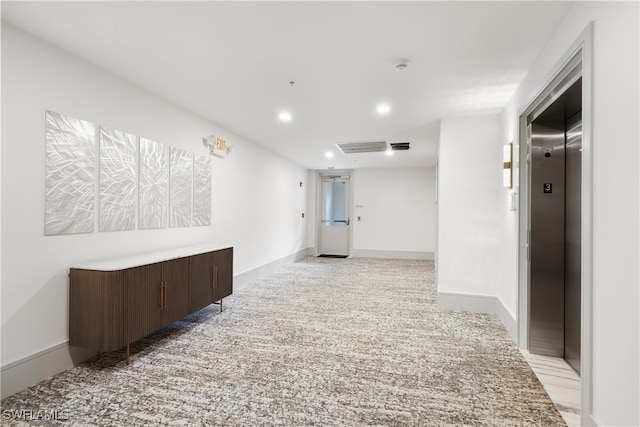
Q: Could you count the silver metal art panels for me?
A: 5